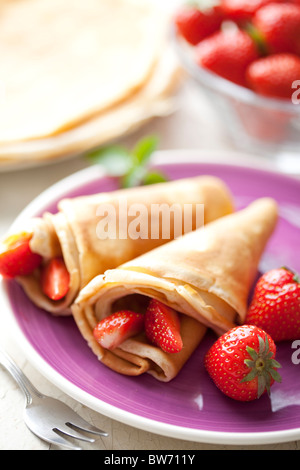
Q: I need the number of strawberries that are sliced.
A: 4